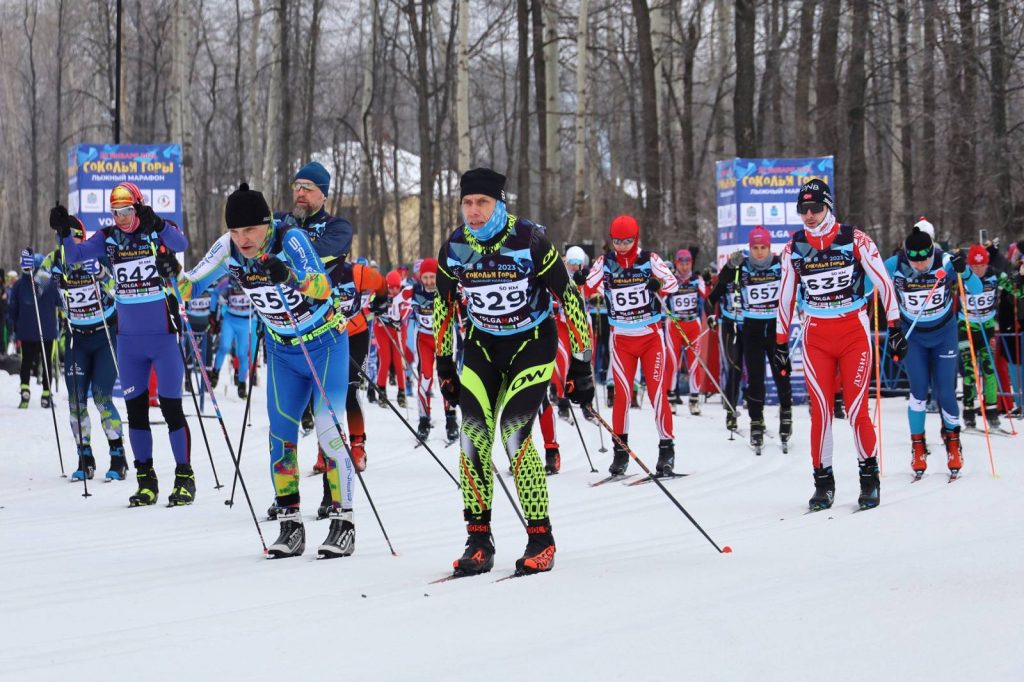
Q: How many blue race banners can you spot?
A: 2